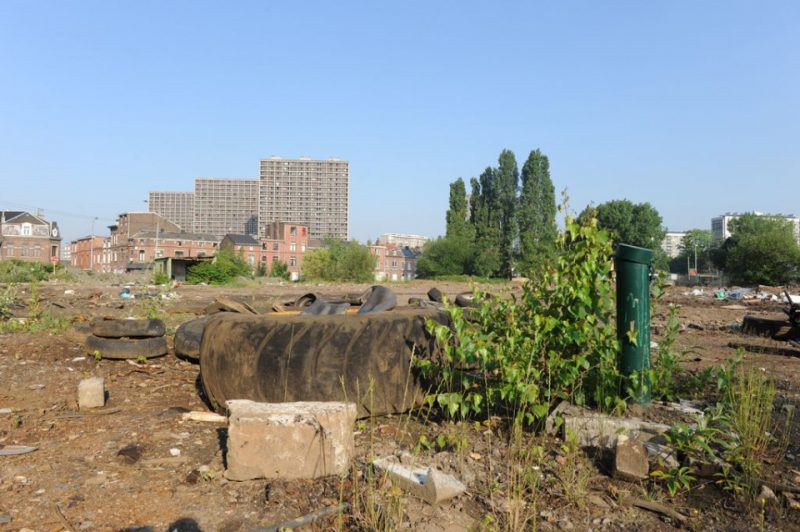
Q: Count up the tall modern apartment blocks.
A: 3